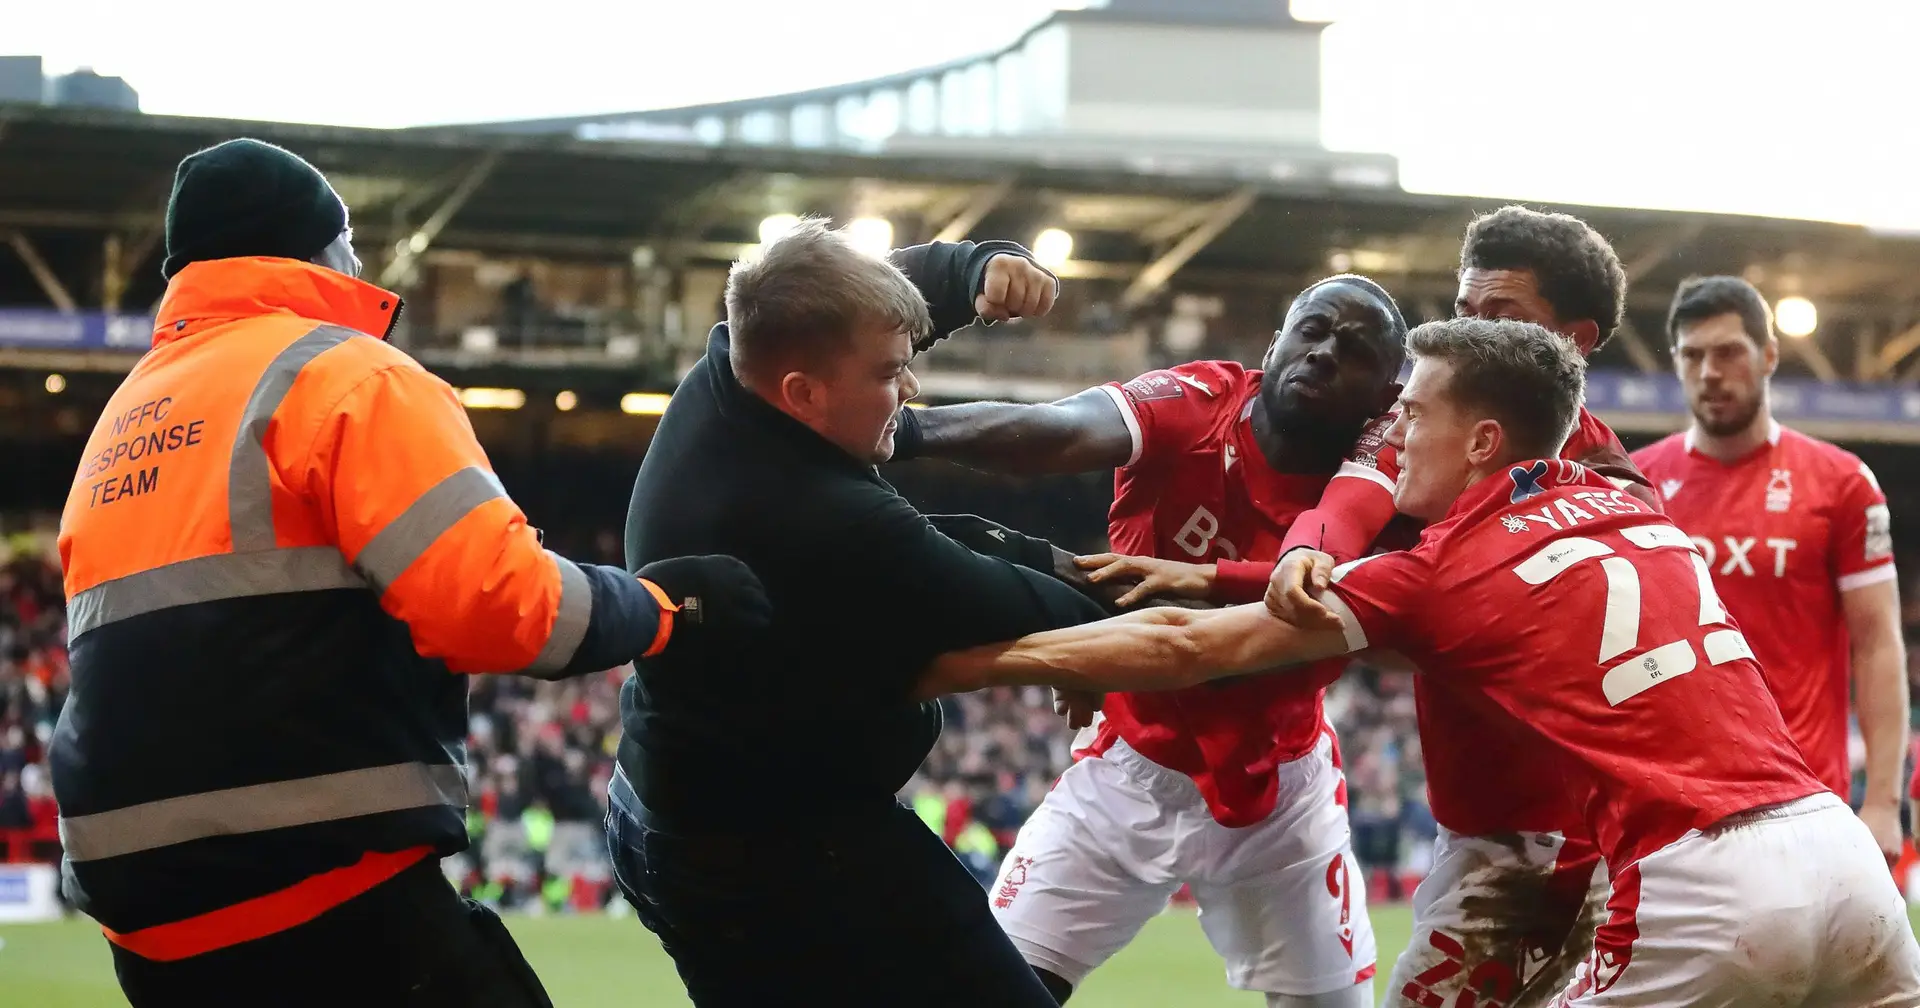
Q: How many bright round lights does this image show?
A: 4